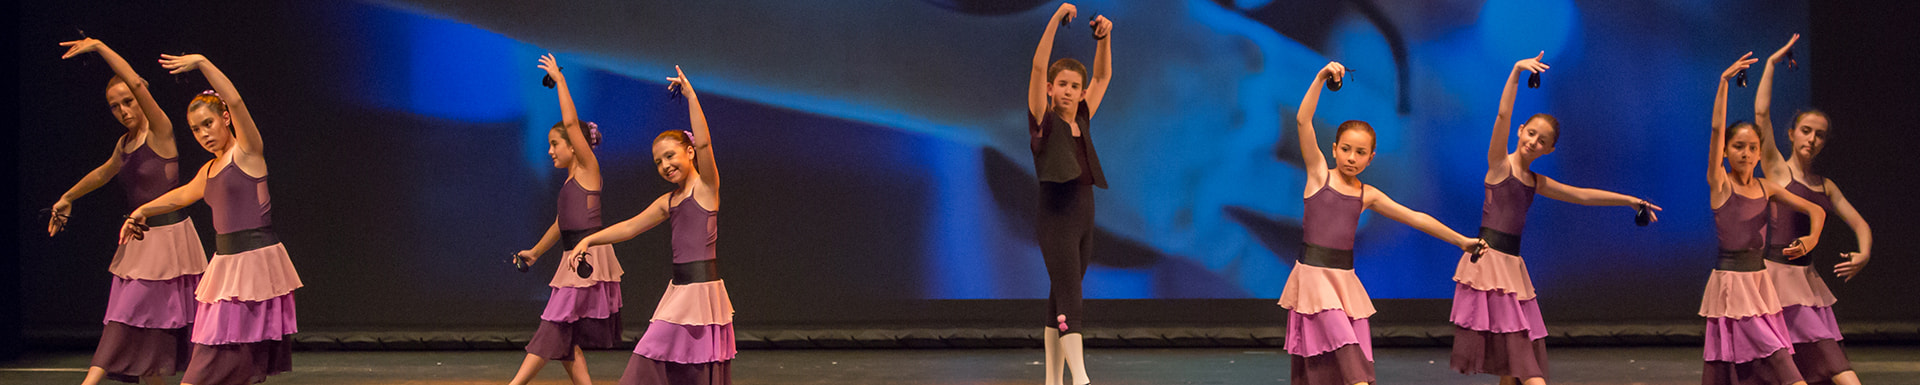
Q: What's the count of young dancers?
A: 9